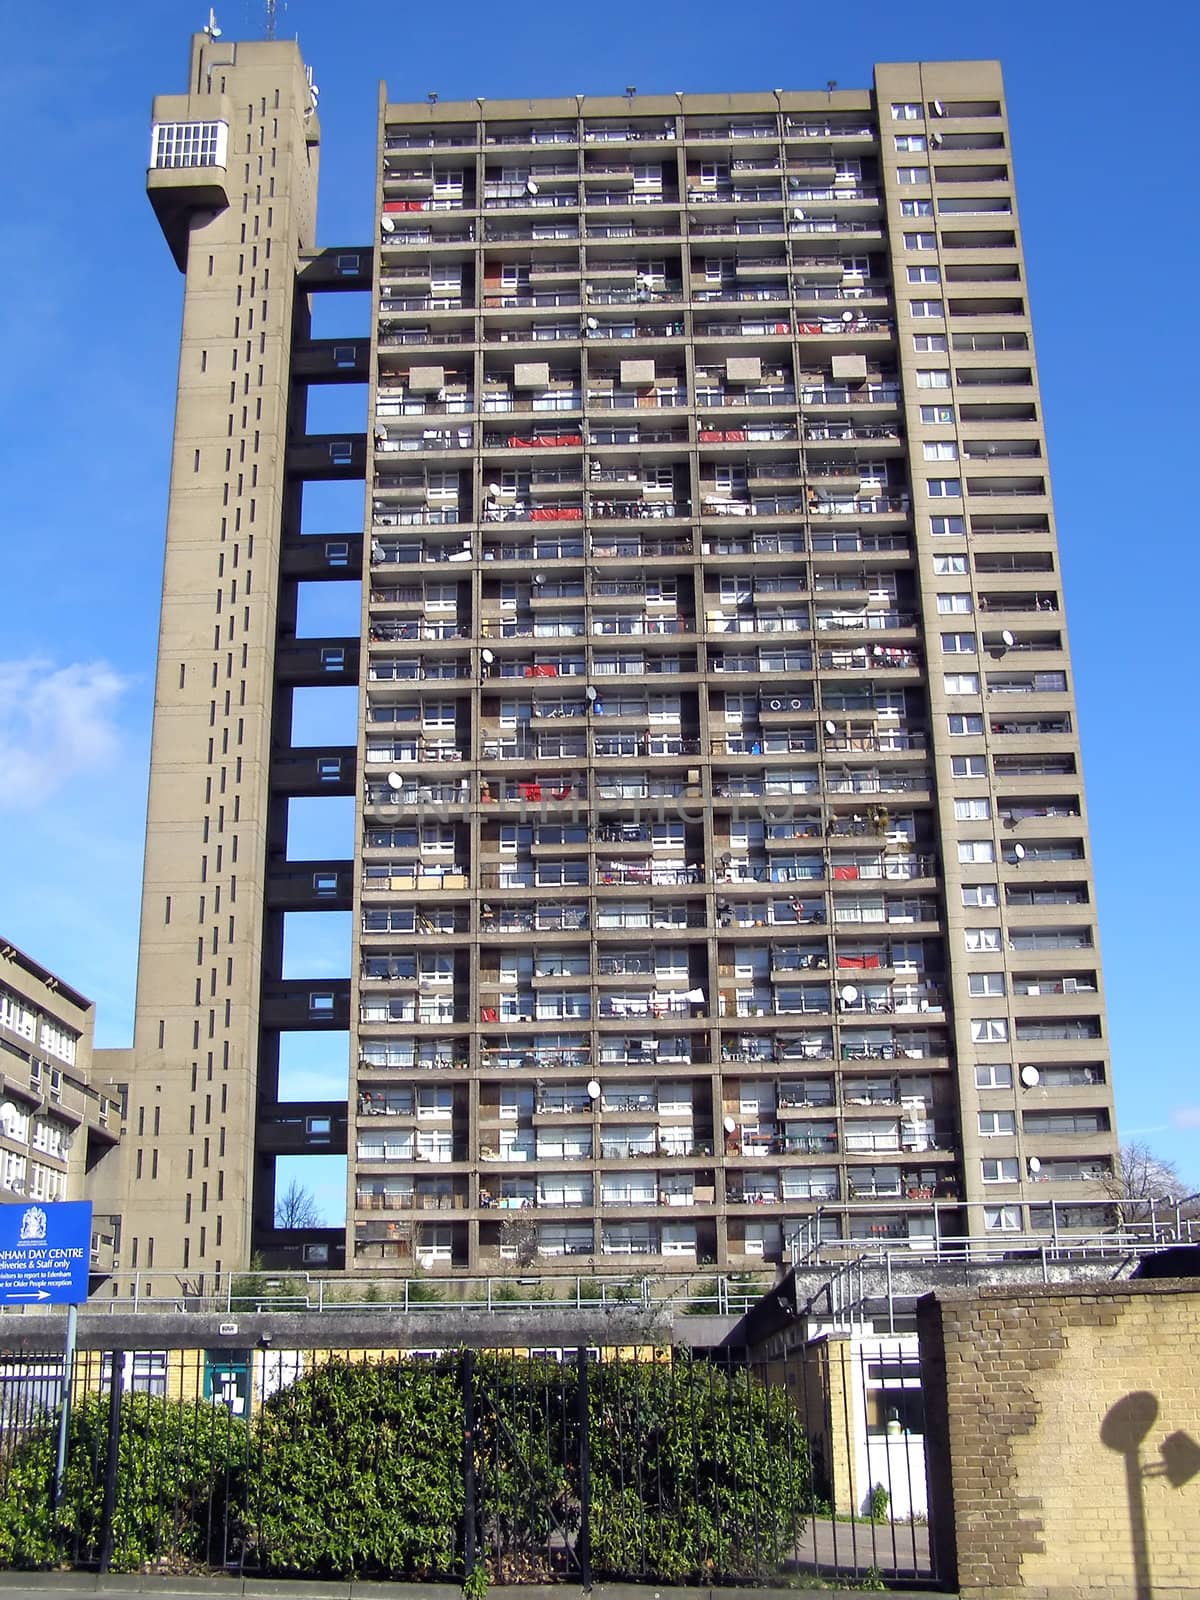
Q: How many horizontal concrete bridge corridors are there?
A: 10